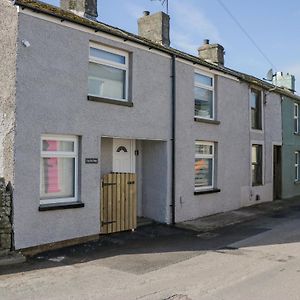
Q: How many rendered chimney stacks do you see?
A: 4